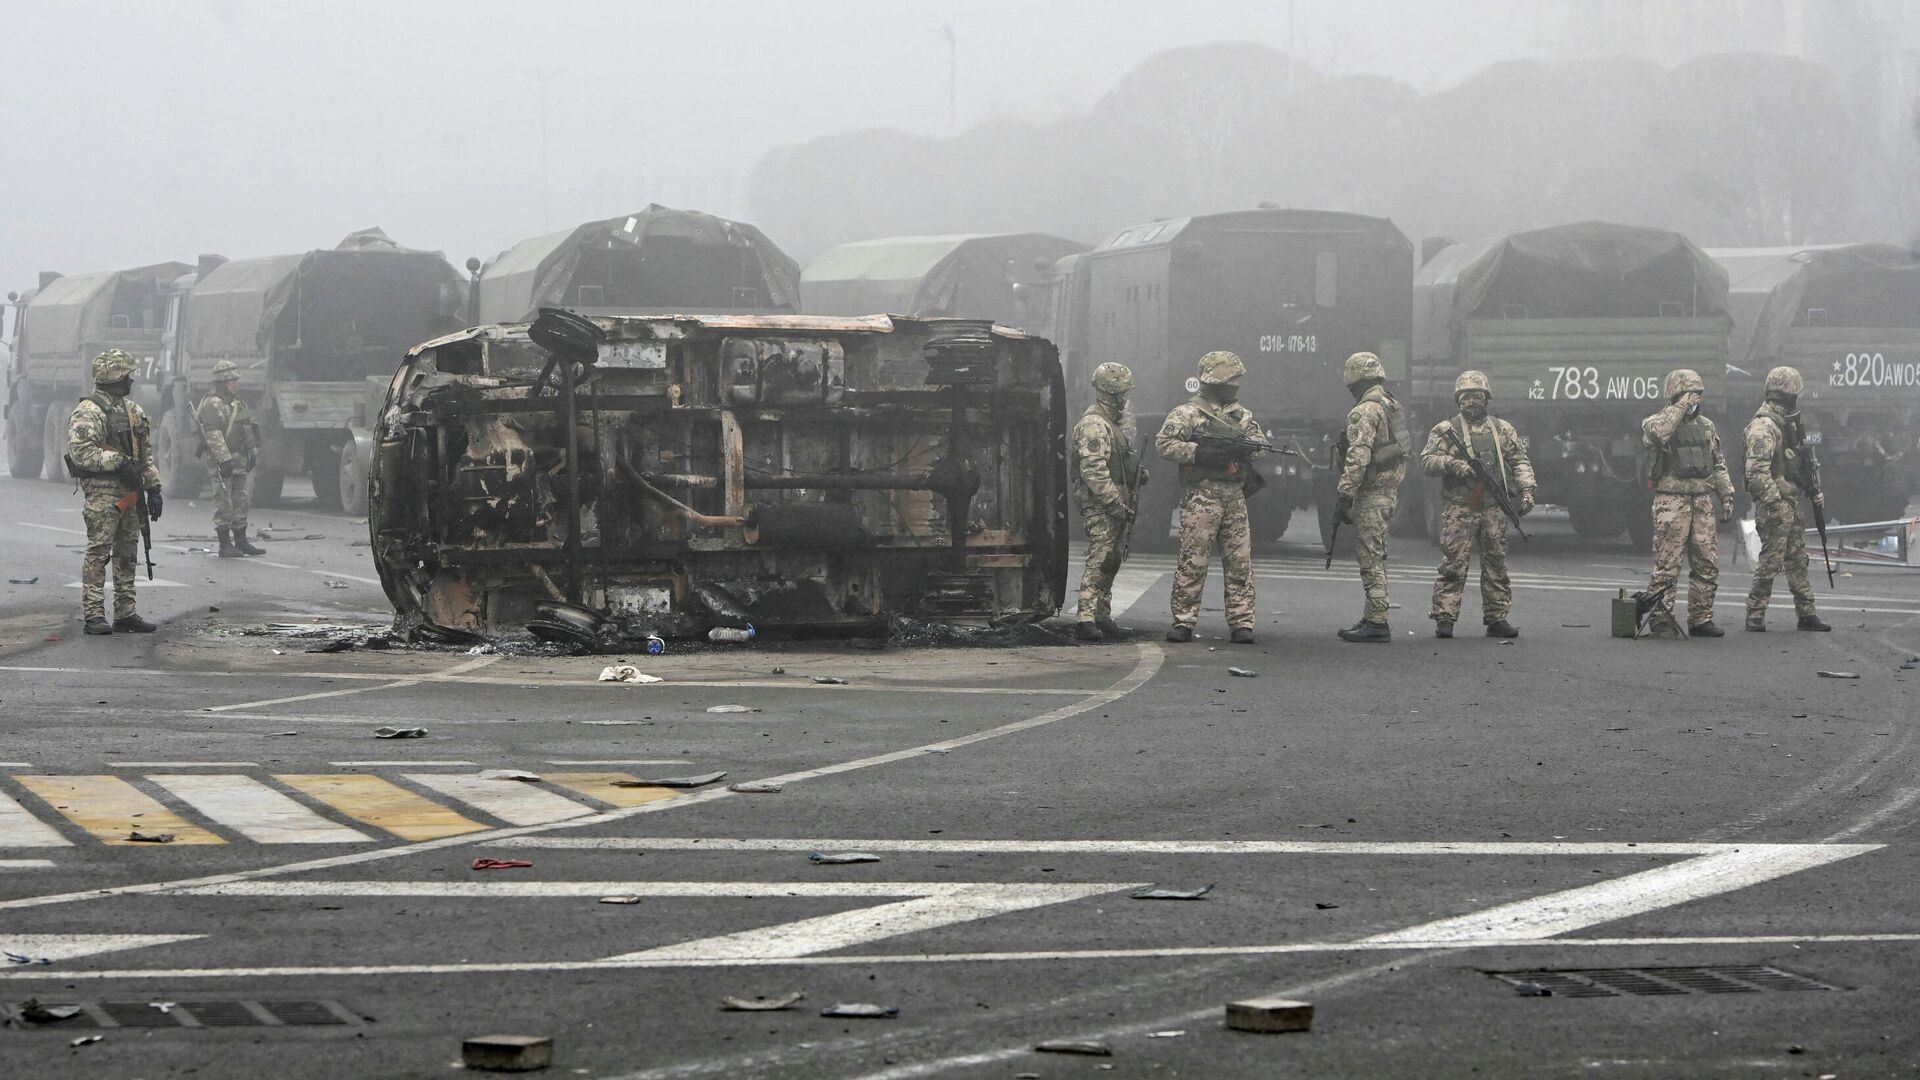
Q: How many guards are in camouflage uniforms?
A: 8